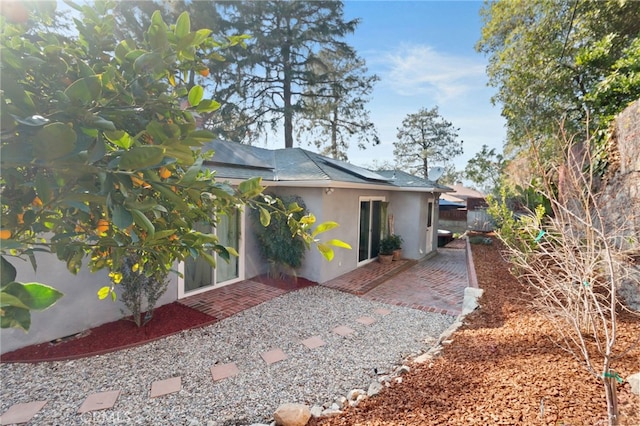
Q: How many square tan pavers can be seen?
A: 9